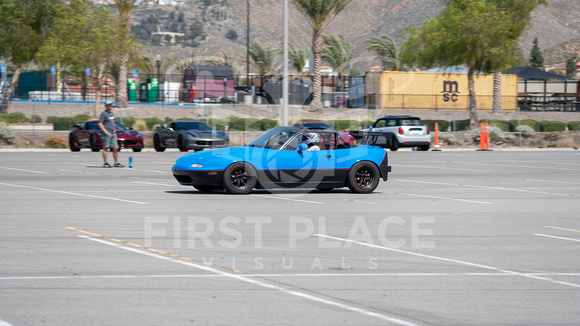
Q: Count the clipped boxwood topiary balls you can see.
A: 0